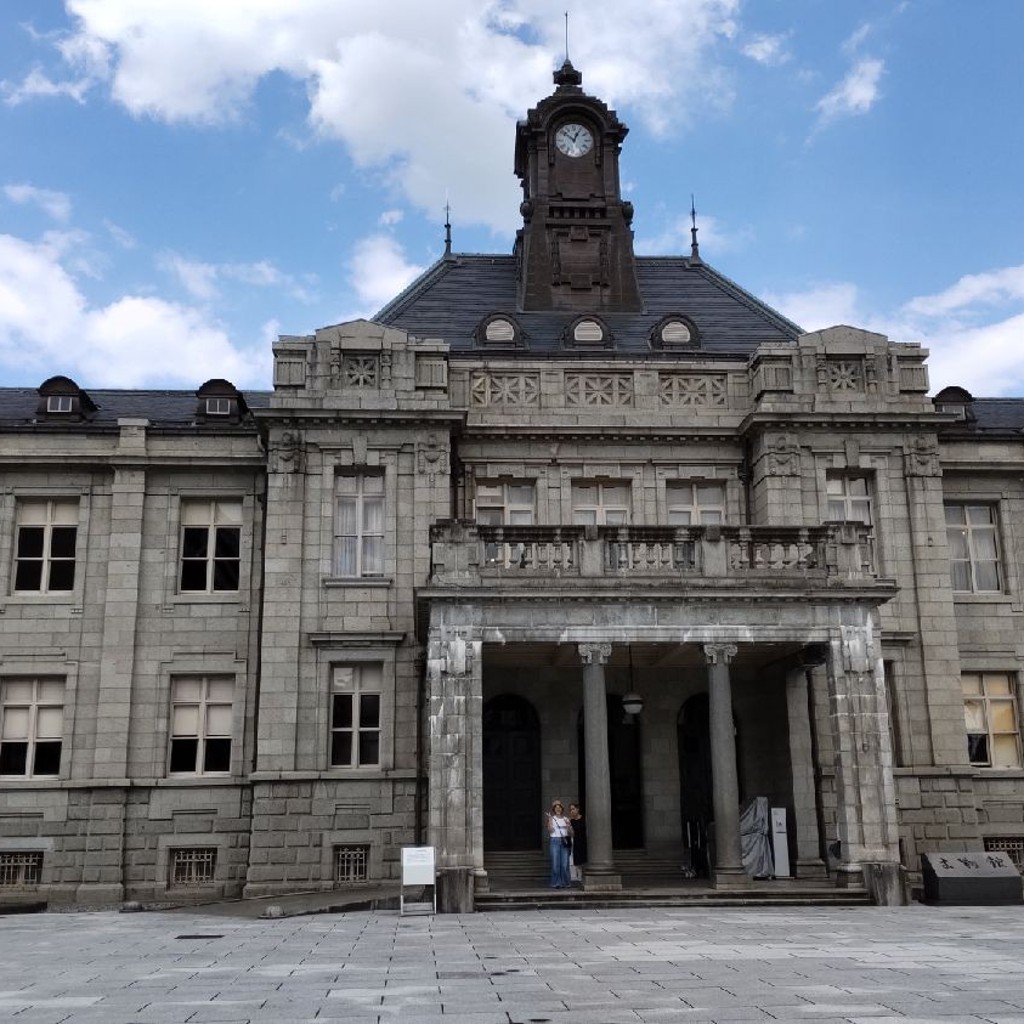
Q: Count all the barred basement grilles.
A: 4